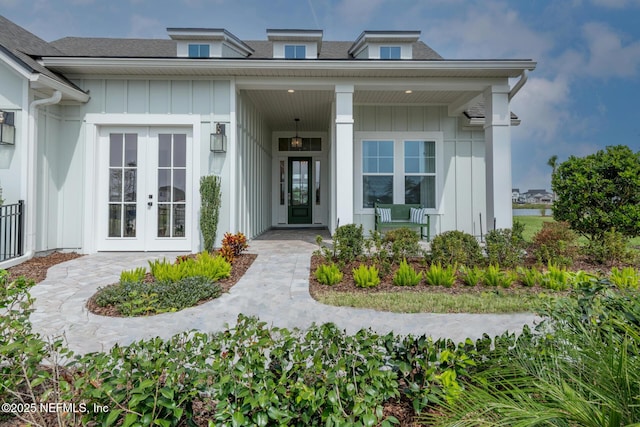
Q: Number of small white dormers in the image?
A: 3